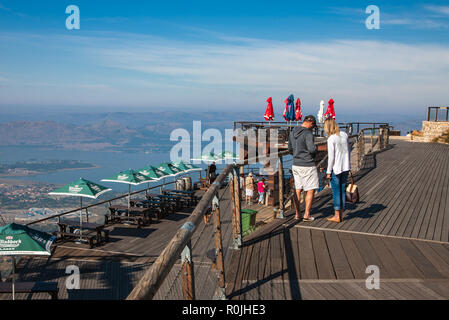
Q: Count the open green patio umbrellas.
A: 8